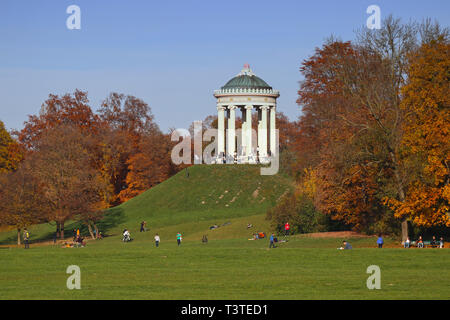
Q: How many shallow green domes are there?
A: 1